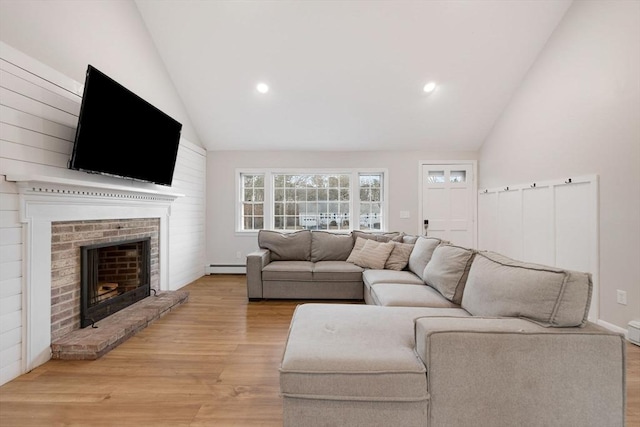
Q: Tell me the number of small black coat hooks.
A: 4